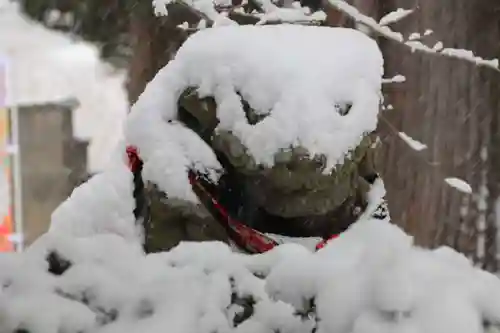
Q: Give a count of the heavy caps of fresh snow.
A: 1